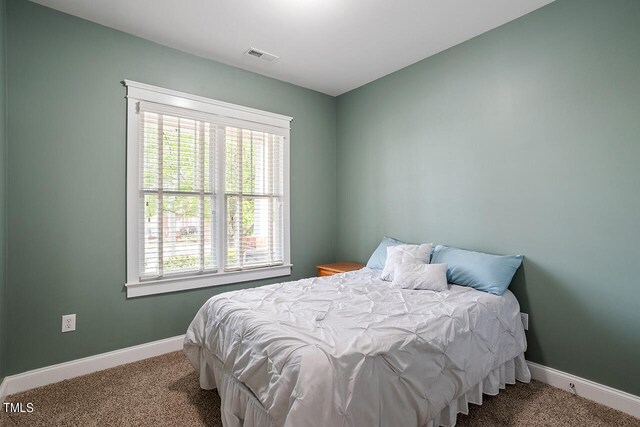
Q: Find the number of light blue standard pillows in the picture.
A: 2